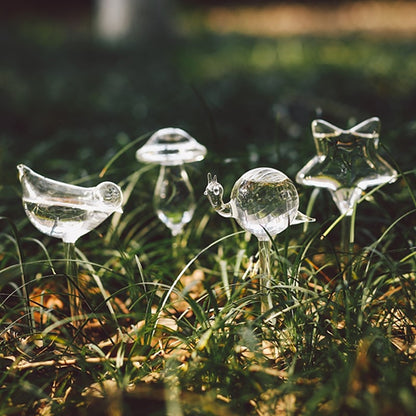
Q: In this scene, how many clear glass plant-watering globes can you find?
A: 4